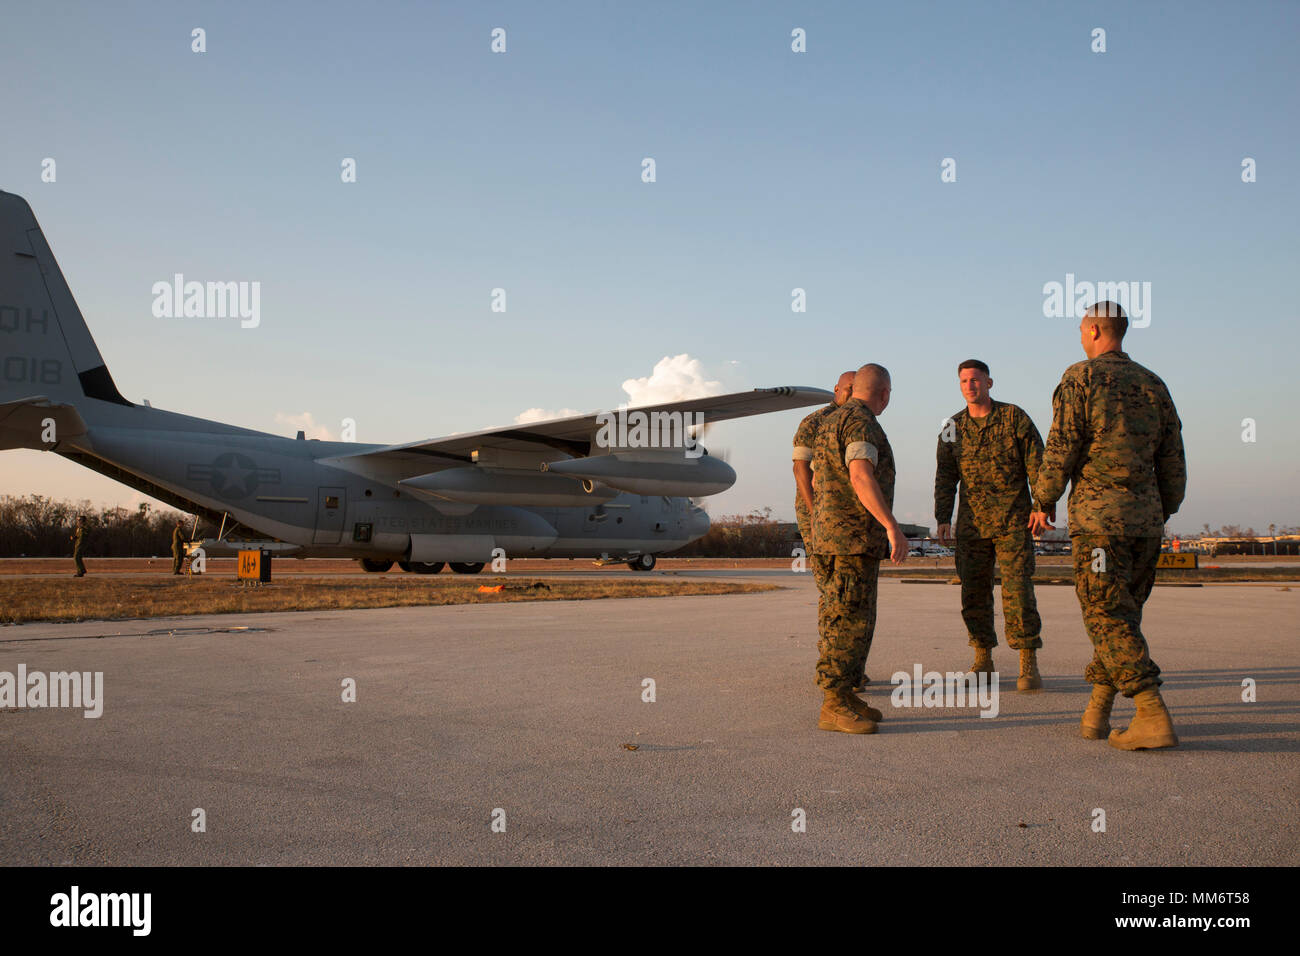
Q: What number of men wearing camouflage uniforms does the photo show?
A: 4